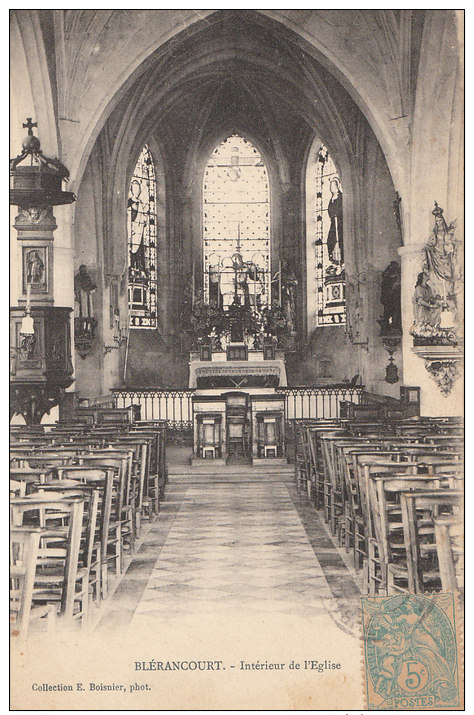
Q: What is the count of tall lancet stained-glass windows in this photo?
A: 3